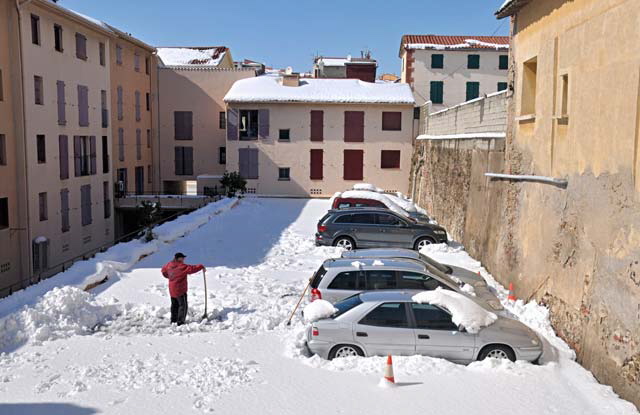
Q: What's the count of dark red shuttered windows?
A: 6